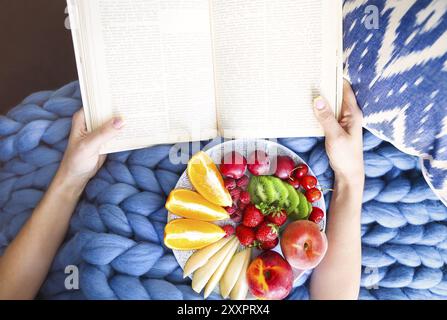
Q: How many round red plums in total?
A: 3